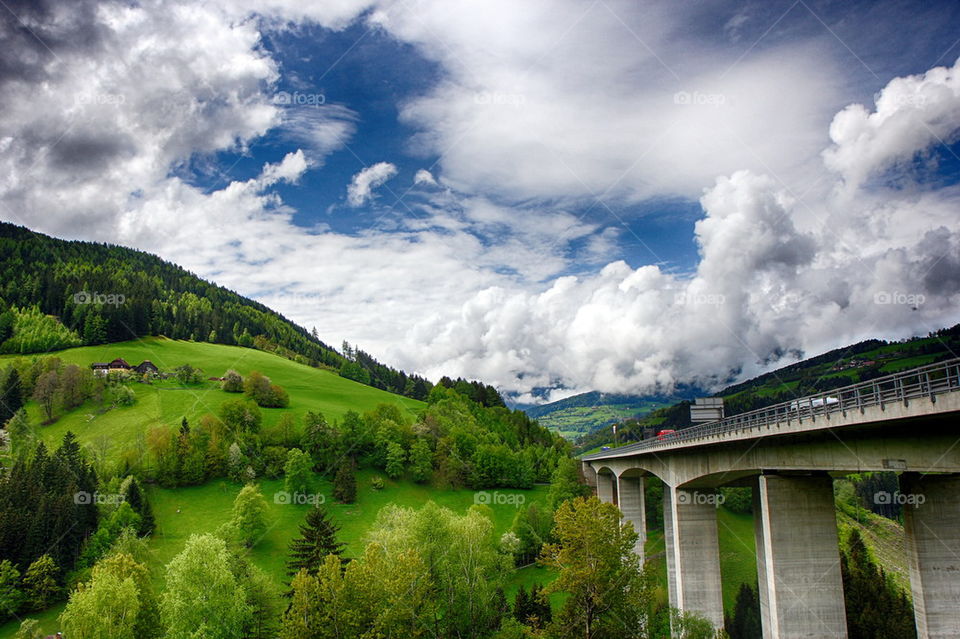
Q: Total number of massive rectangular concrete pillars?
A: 5